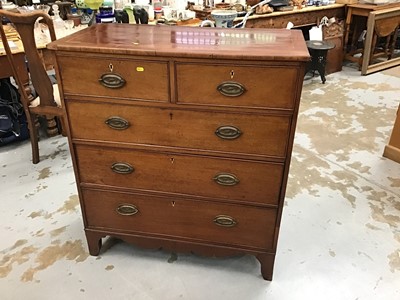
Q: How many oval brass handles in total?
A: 8